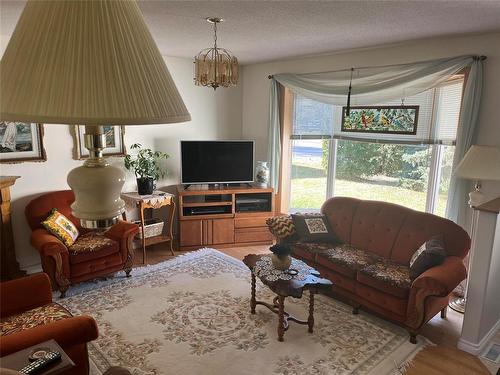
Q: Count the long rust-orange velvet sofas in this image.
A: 1